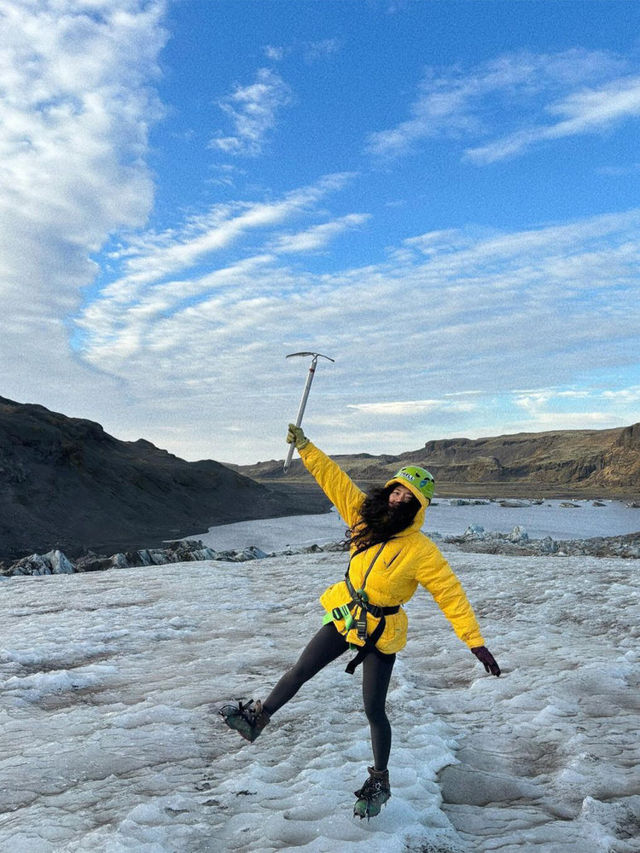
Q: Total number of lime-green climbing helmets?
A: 1